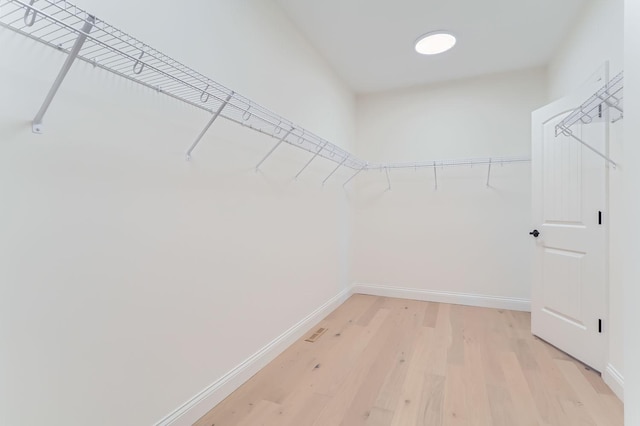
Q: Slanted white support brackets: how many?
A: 11